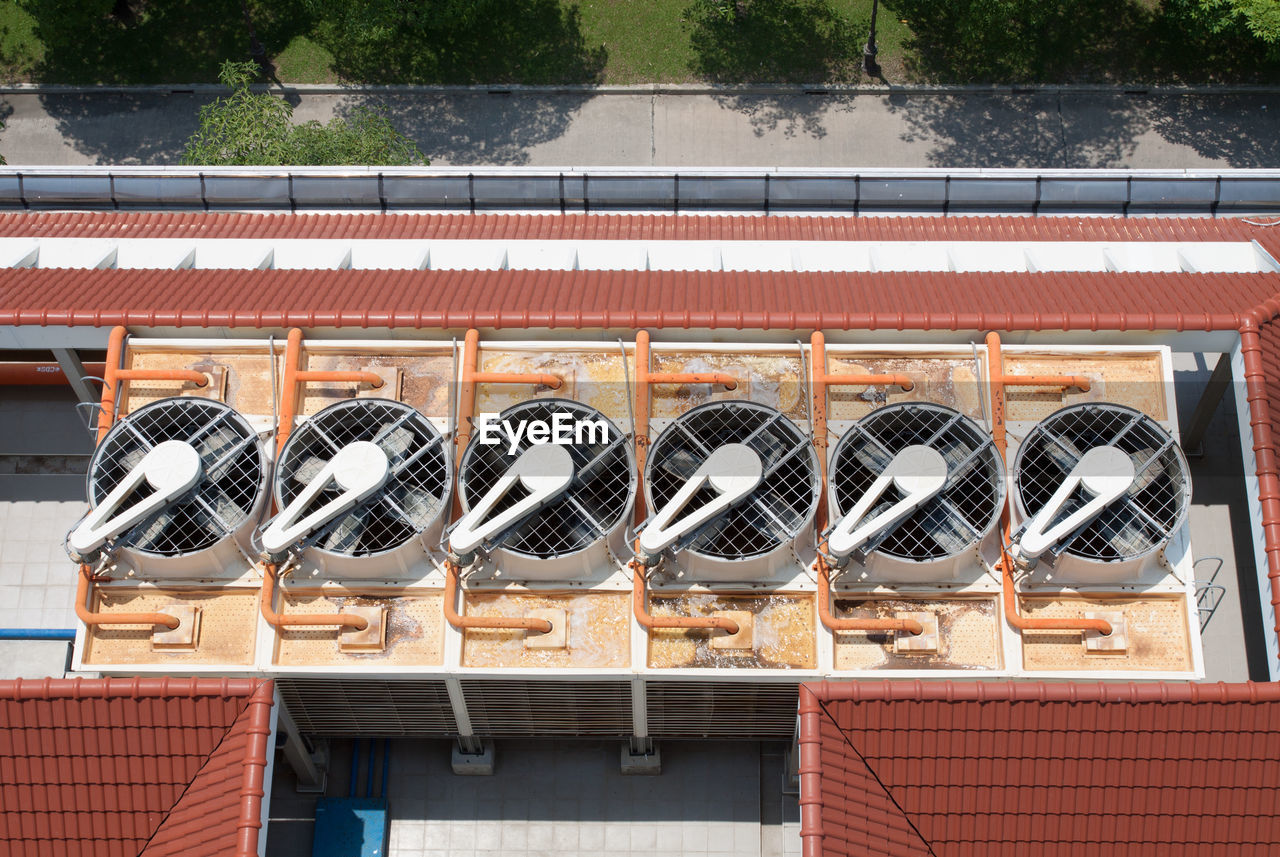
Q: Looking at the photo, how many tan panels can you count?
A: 12